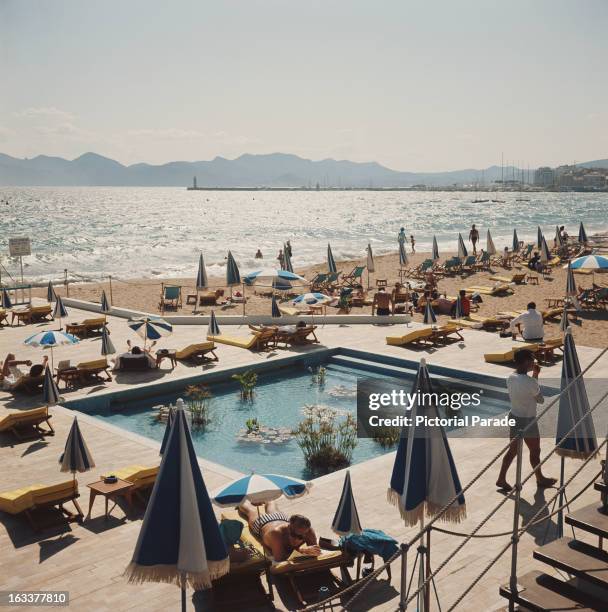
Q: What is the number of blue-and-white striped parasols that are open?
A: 6